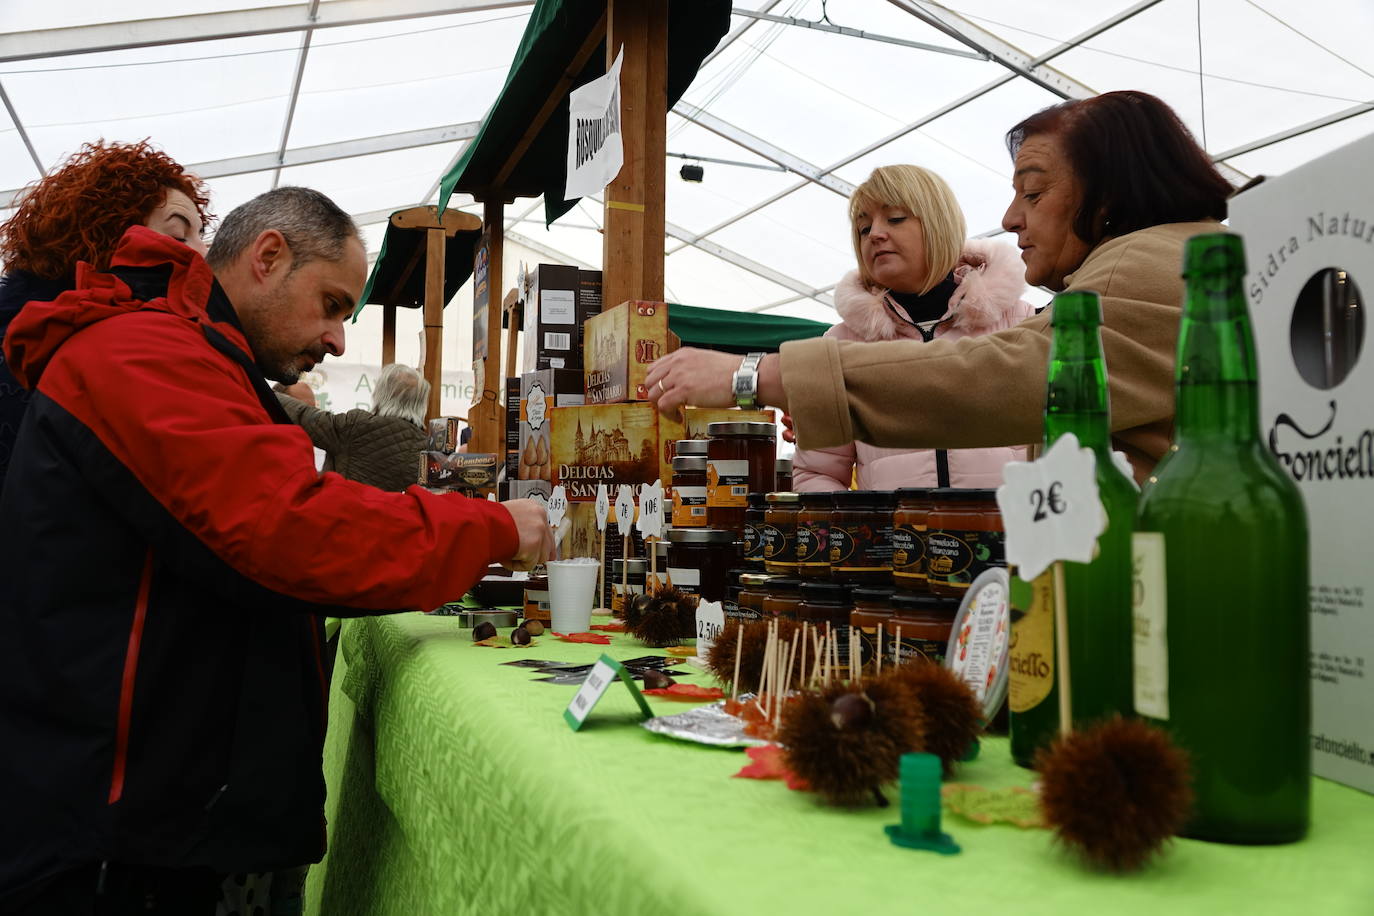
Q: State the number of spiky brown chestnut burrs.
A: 5